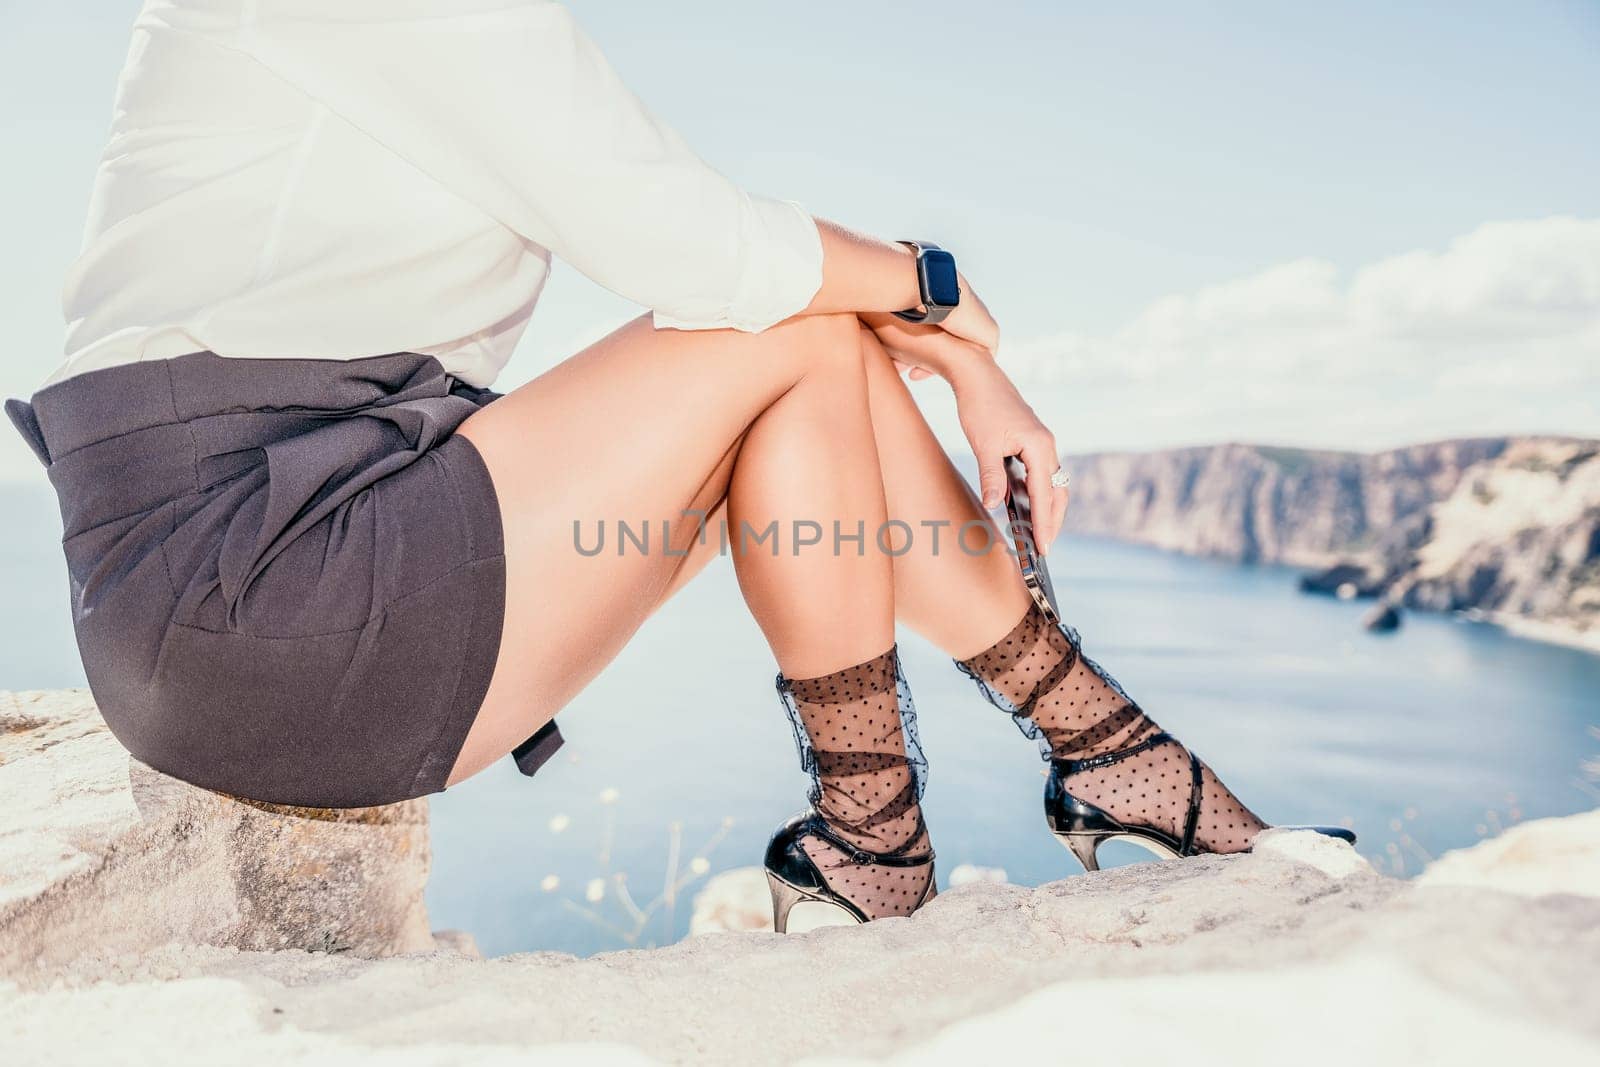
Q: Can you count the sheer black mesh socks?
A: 2